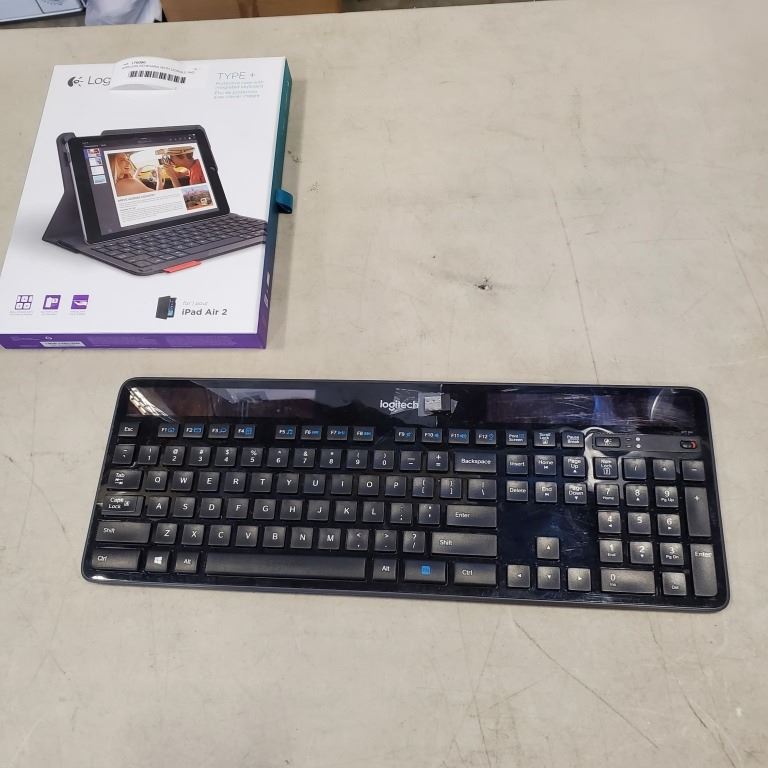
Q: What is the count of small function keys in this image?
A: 12